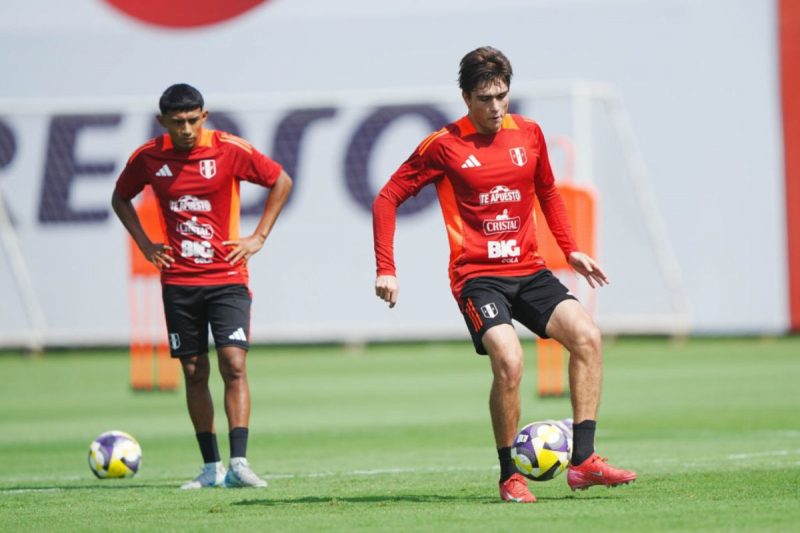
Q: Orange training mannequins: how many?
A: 2